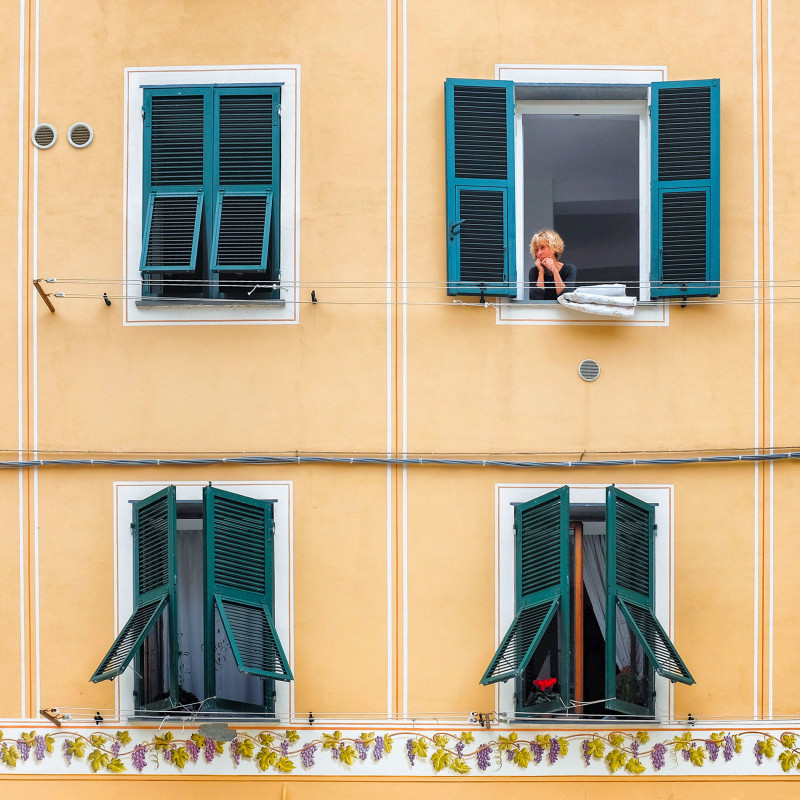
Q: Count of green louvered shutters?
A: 8